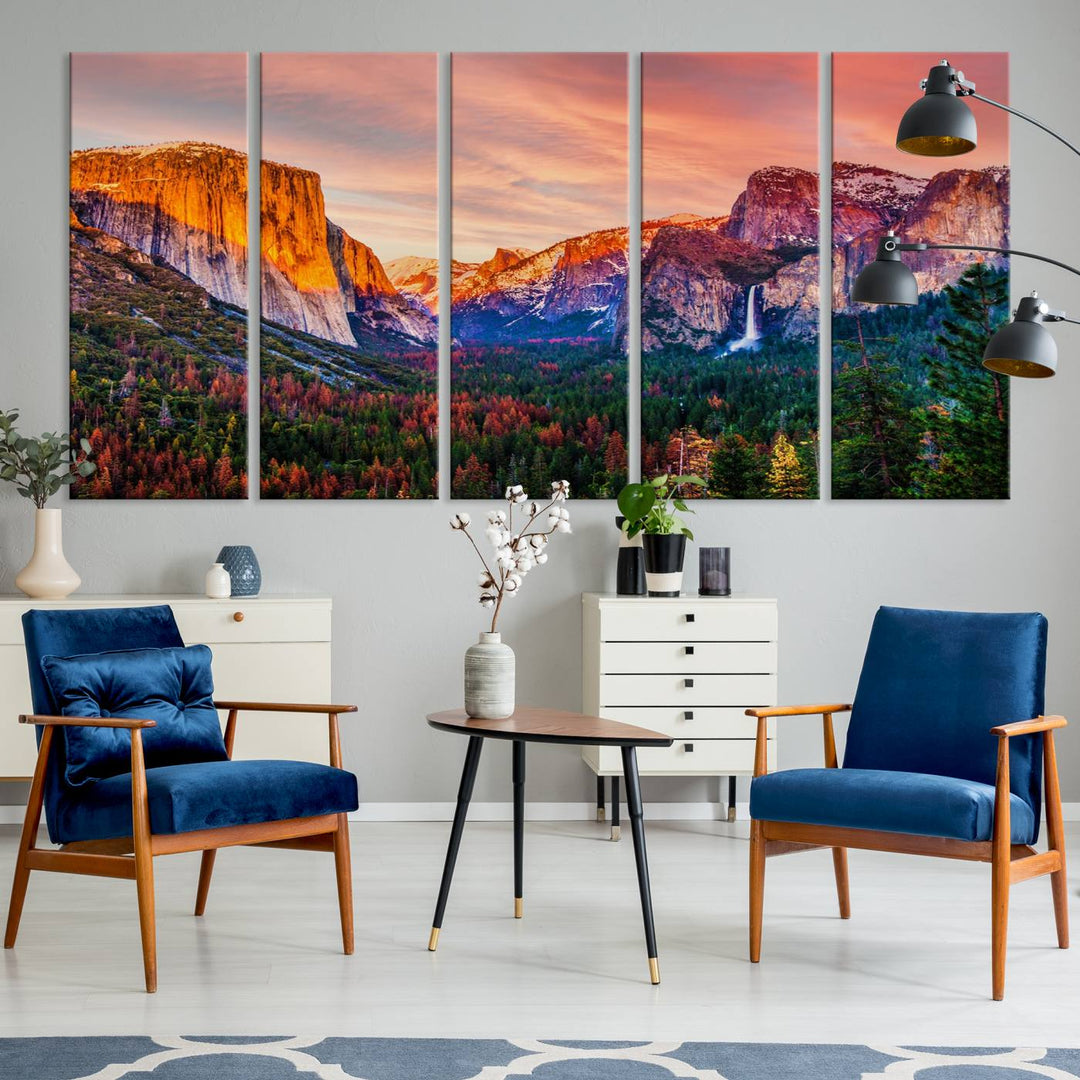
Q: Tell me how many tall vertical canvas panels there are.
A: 5